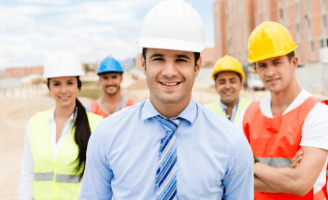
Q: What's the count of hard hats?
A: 5